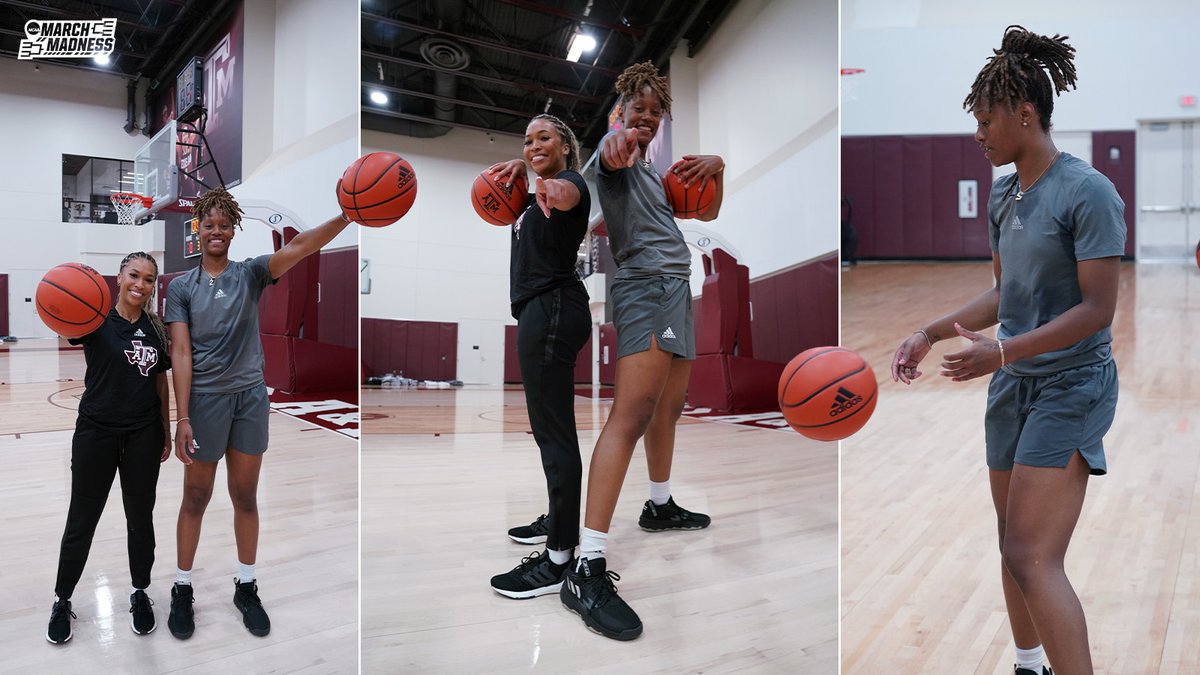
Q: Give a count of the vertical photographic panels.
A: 3